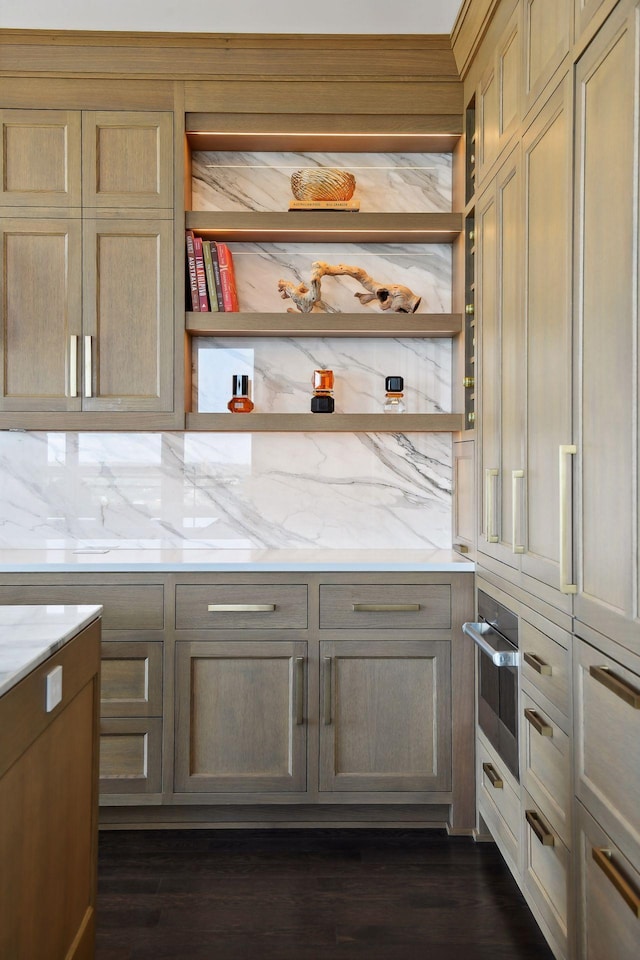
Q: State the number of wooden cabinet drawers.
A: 11